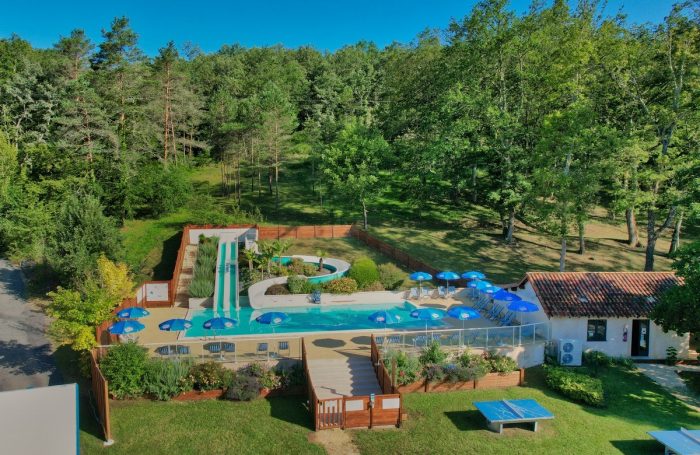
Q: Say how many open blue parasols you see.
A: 15